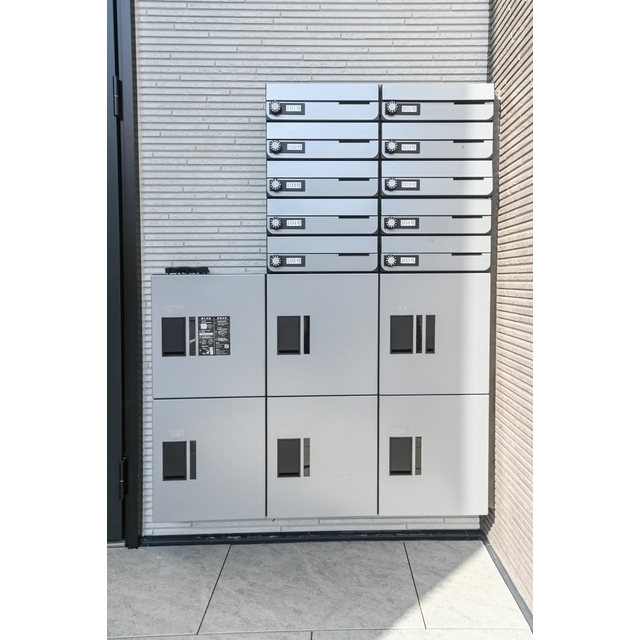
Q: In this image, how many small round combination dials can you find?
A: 10